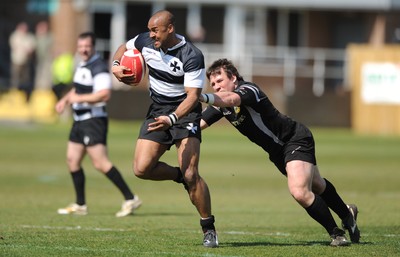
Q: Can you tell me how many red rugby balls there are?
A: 1